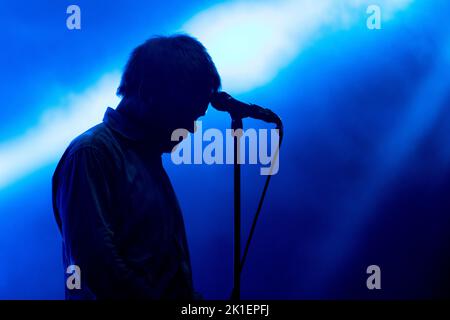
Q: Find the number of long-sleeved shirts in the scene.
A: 1